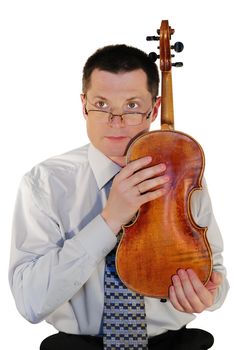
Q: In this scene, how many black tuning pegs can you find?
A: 4